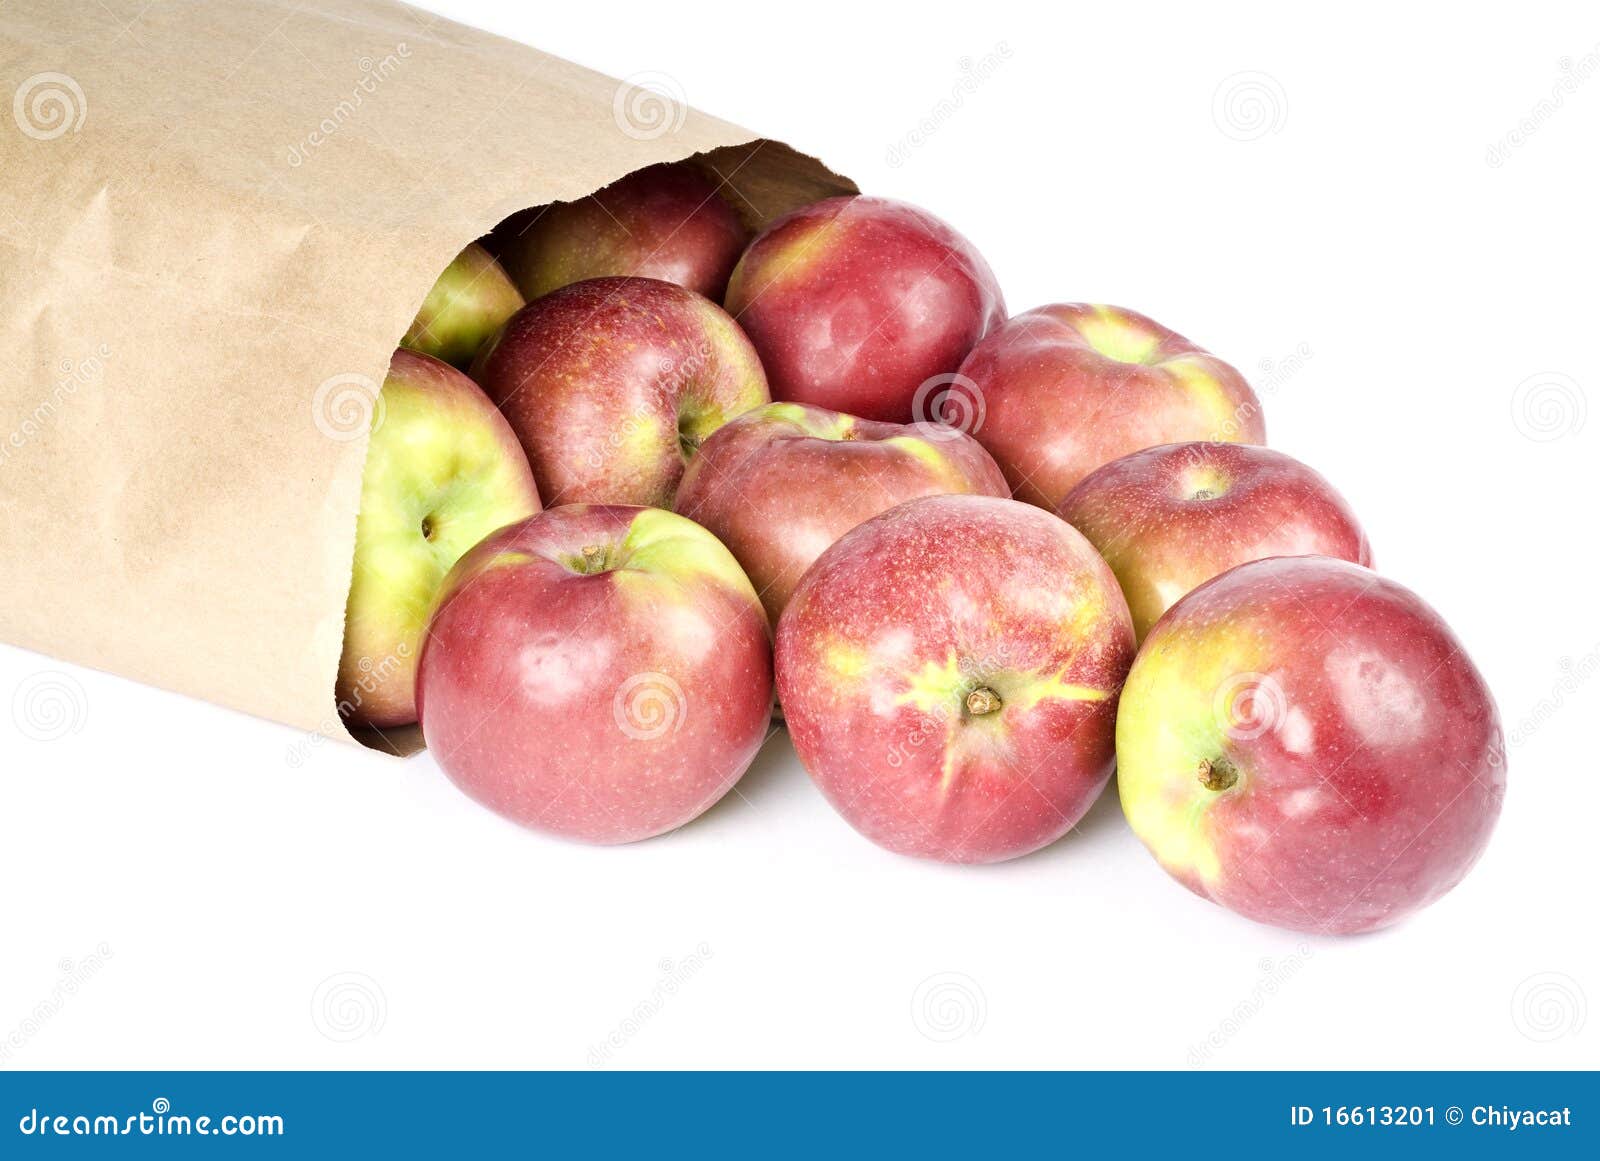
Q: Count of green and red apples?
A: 11